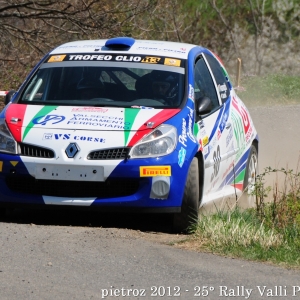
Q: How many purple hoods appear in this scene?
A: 0